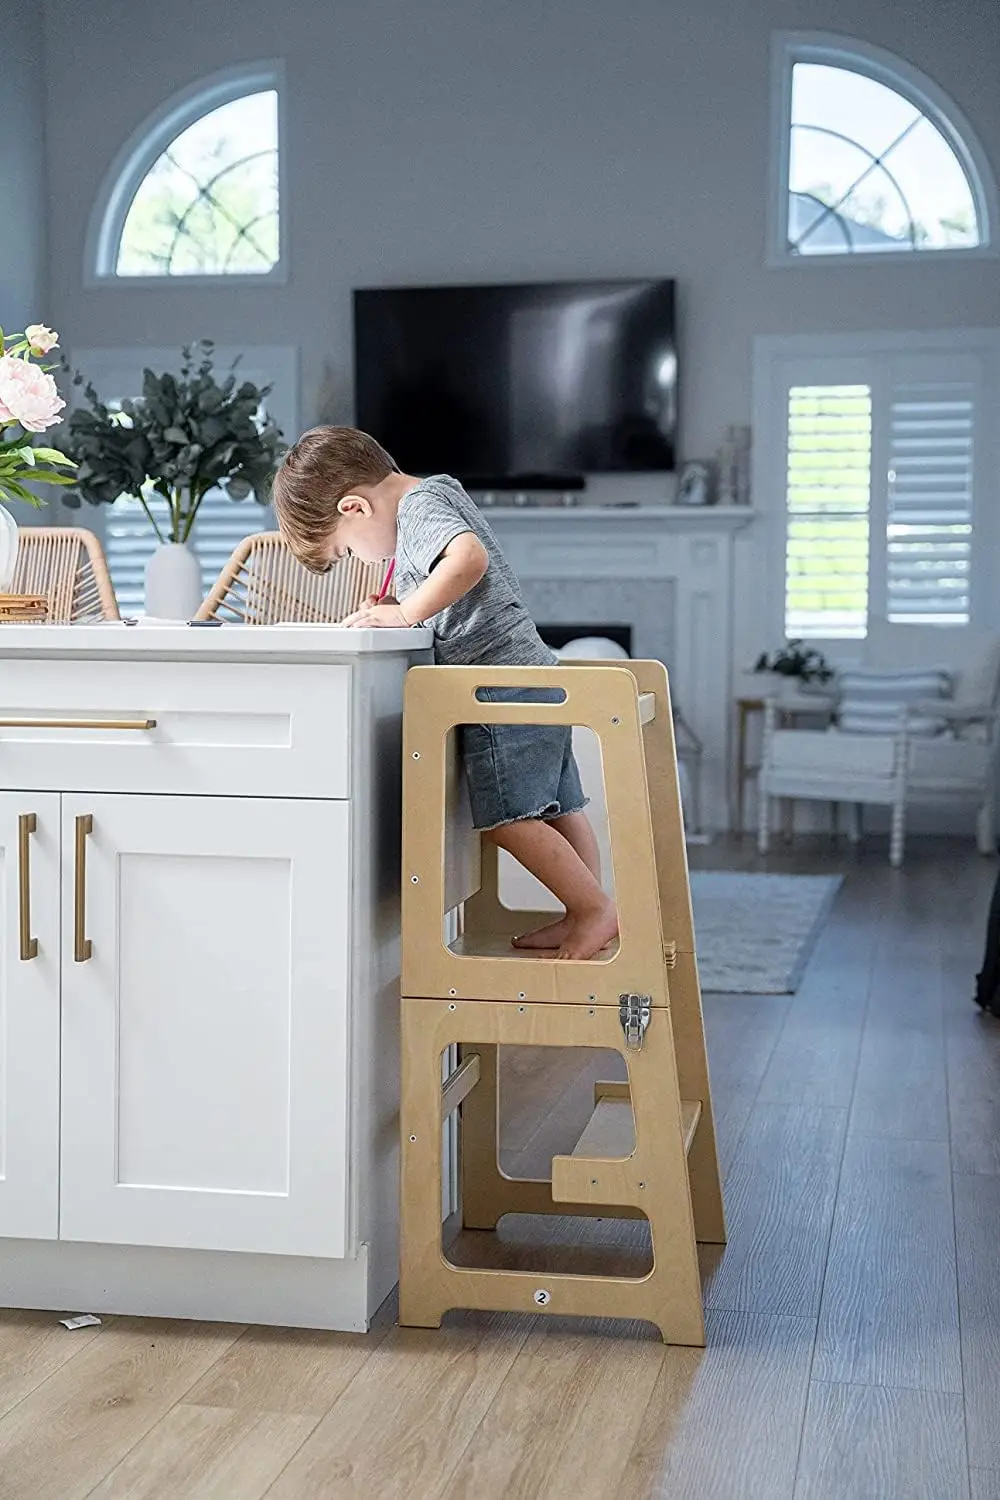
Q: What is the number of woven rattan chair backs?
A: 2